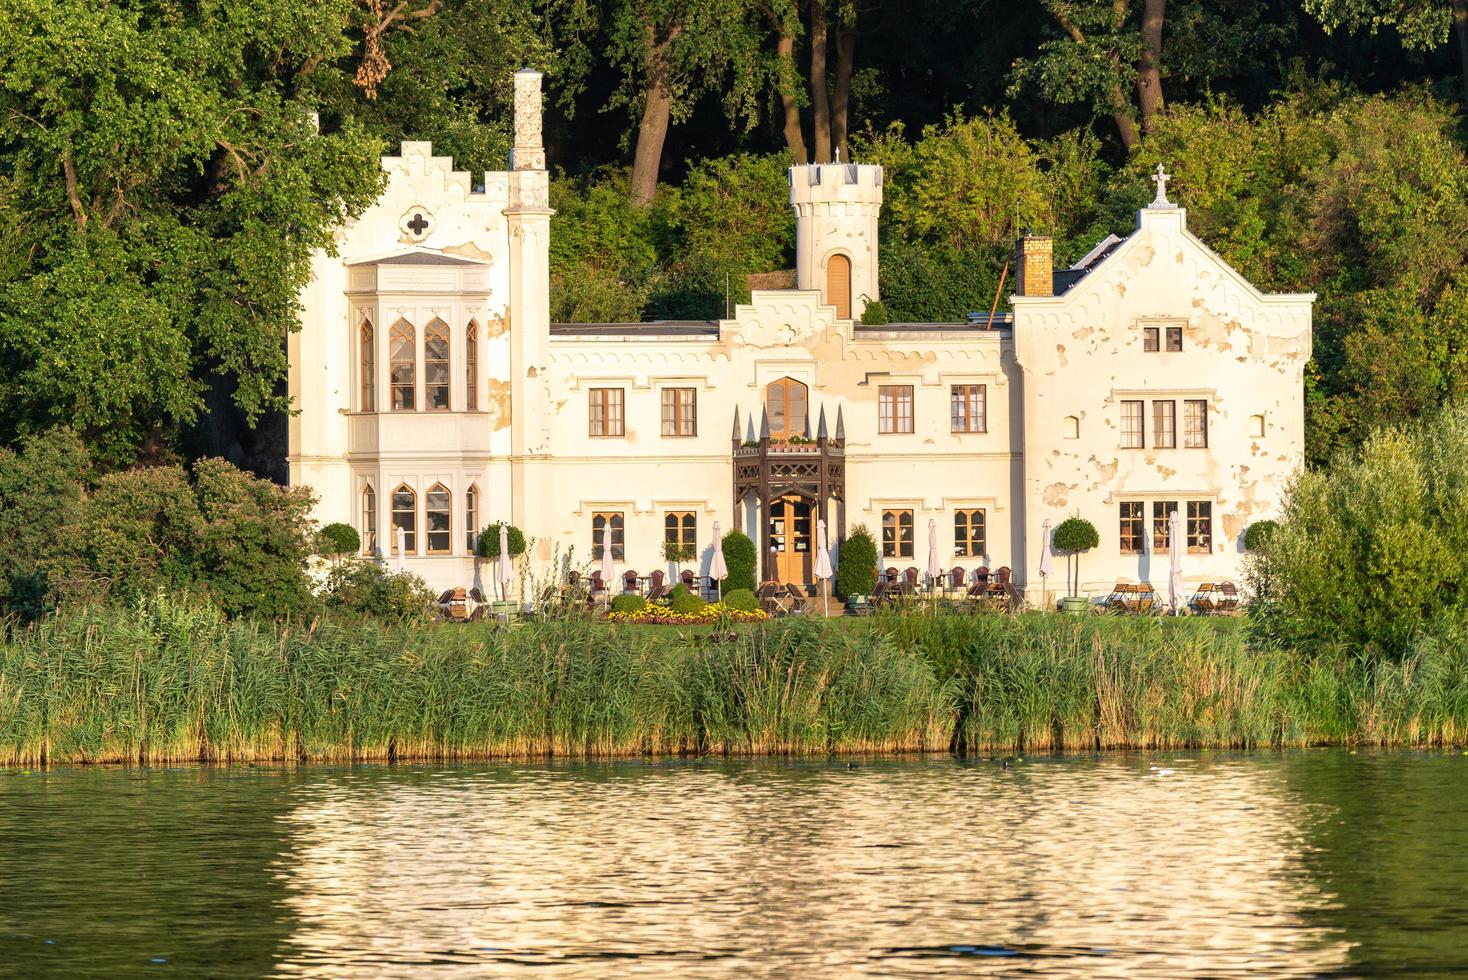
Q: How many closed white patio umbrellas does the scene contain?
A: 8